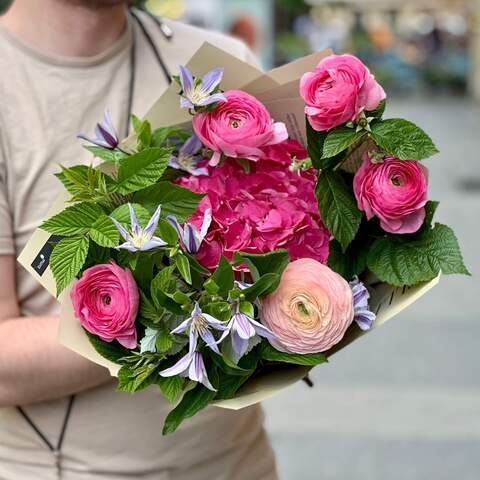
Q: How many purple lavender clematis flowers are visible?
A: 9